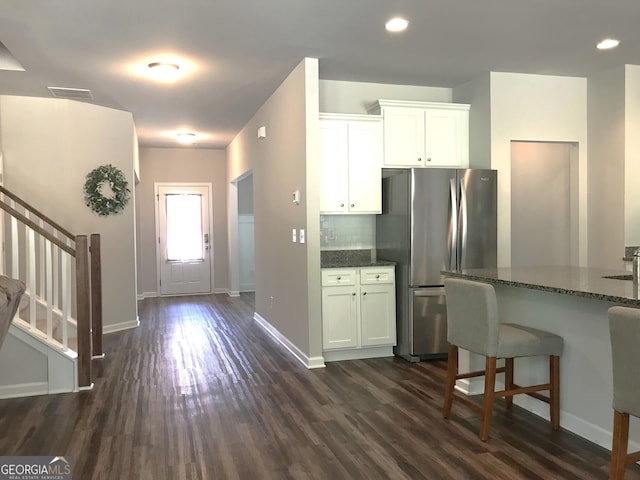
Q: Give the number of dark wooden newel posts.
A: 2